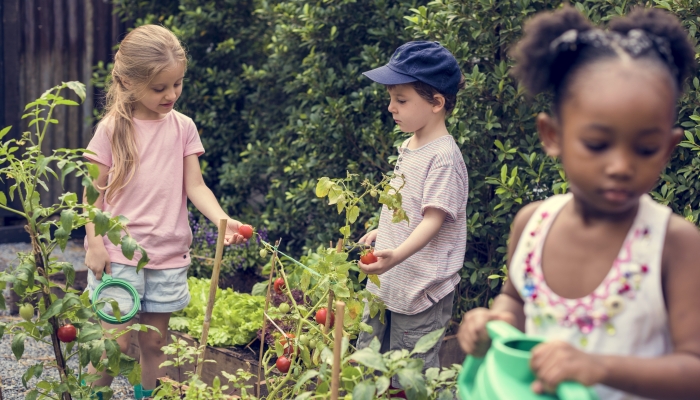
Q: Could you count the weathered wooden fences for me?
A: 1